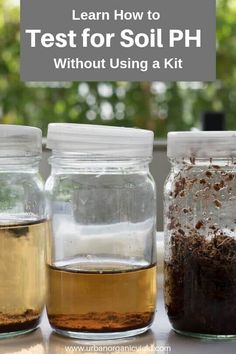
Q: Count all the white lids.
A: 3